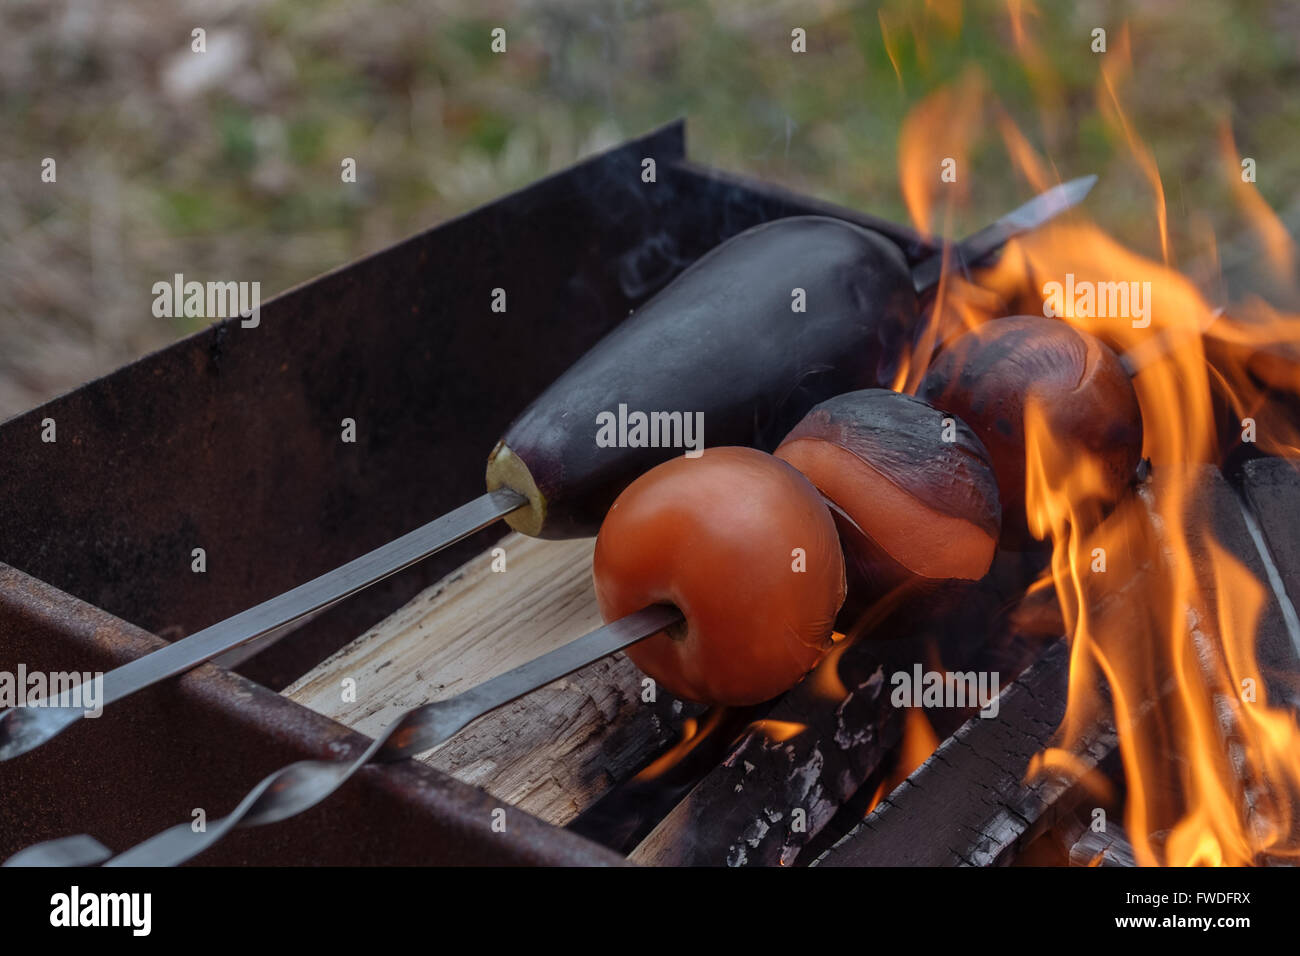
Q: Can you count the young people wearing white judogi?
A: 0